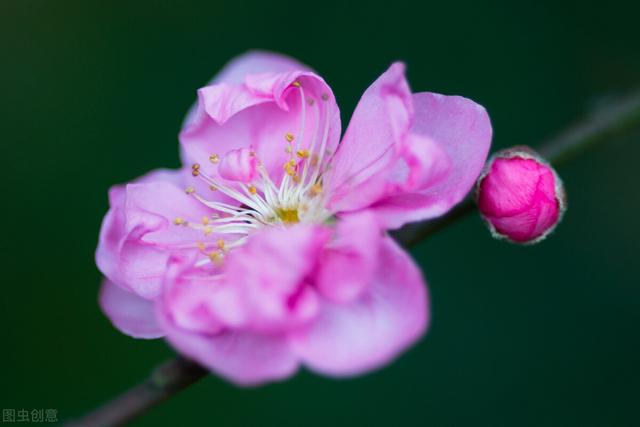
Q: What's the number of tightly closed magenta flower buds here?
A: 1